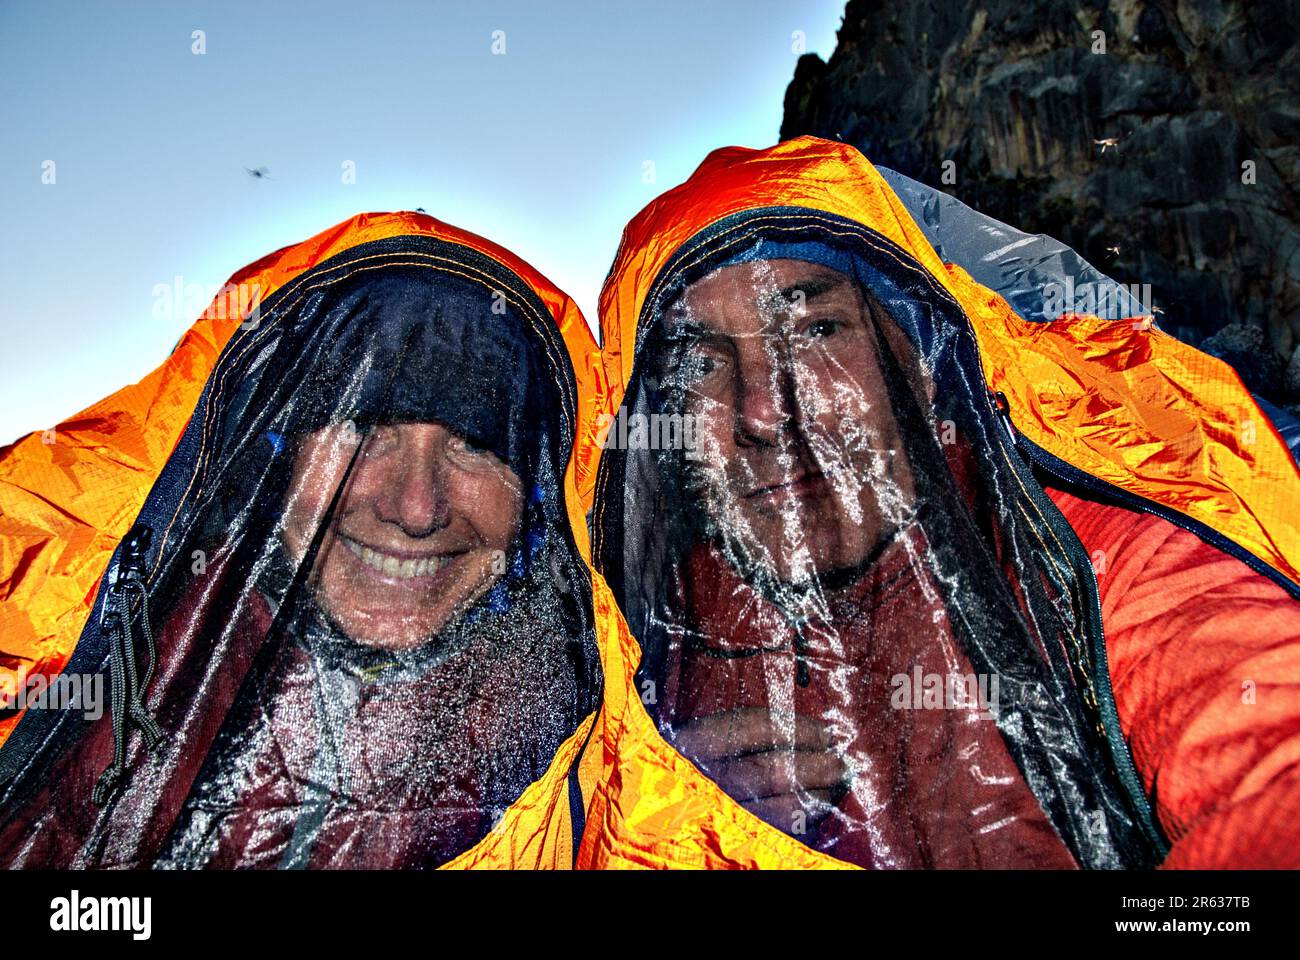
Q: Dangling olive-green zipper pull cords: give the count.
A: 2